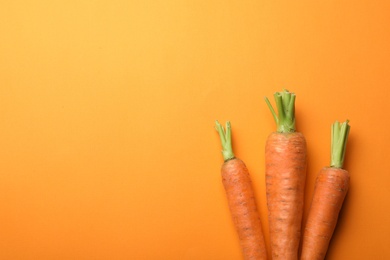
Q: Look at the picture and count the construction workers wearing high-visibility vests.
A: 0